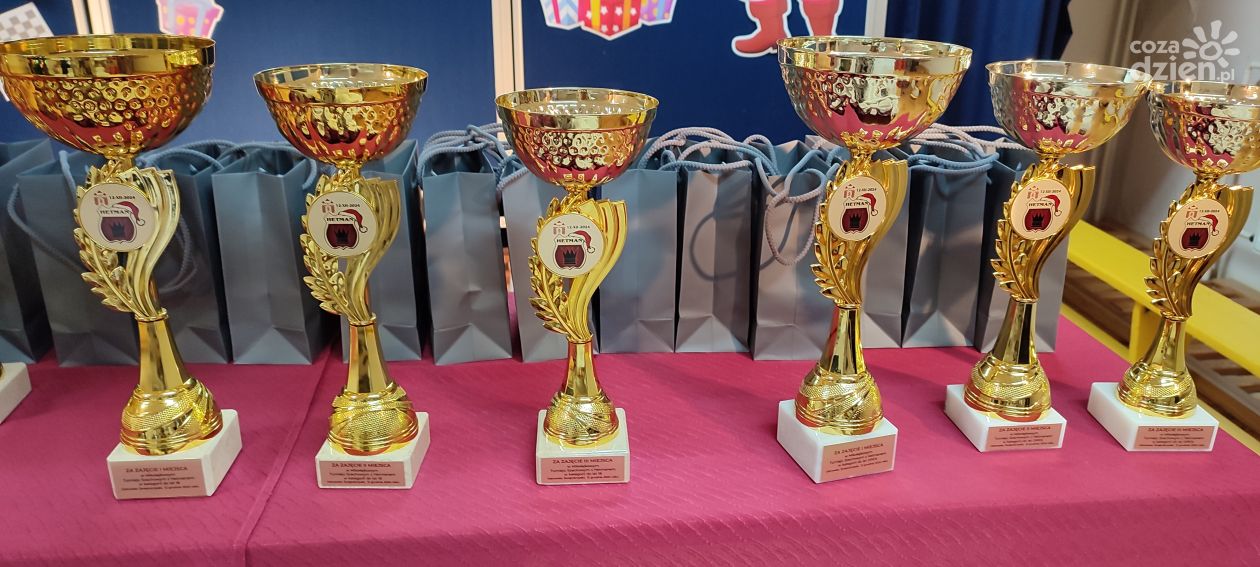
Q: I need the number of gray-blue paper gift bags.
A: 13